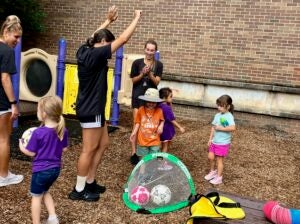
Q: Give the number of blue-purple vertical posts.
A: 4